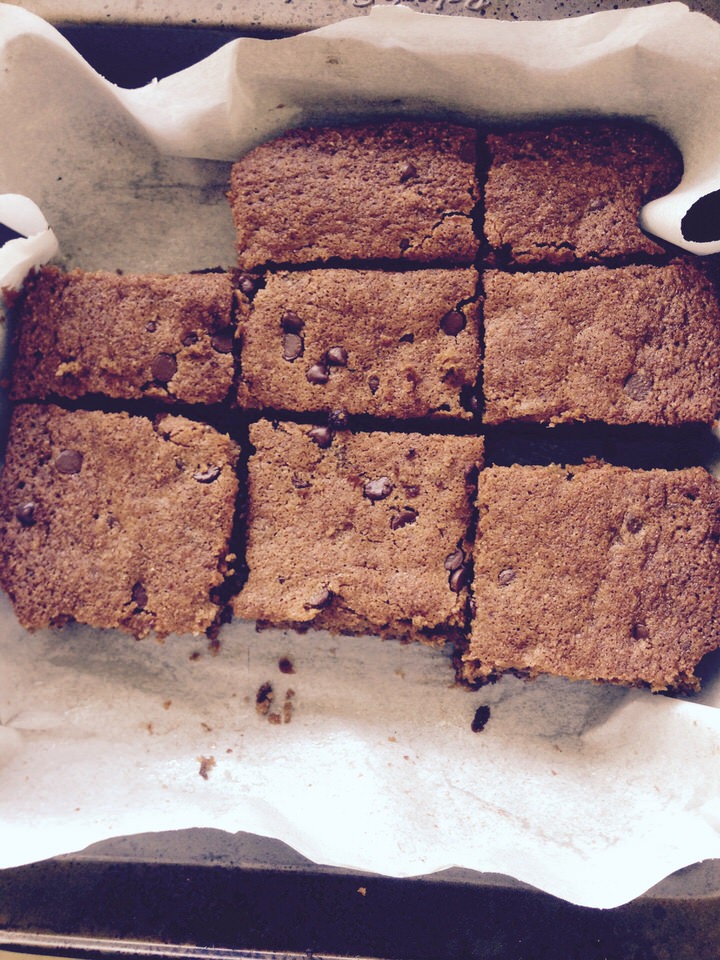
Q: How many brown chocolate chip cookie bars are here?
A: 8